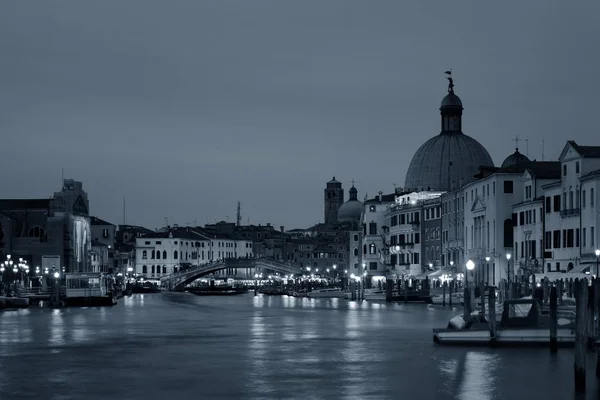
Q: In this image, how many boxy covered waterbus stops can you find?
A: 1